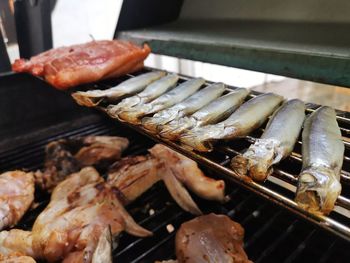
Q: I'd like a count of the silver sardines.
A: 8